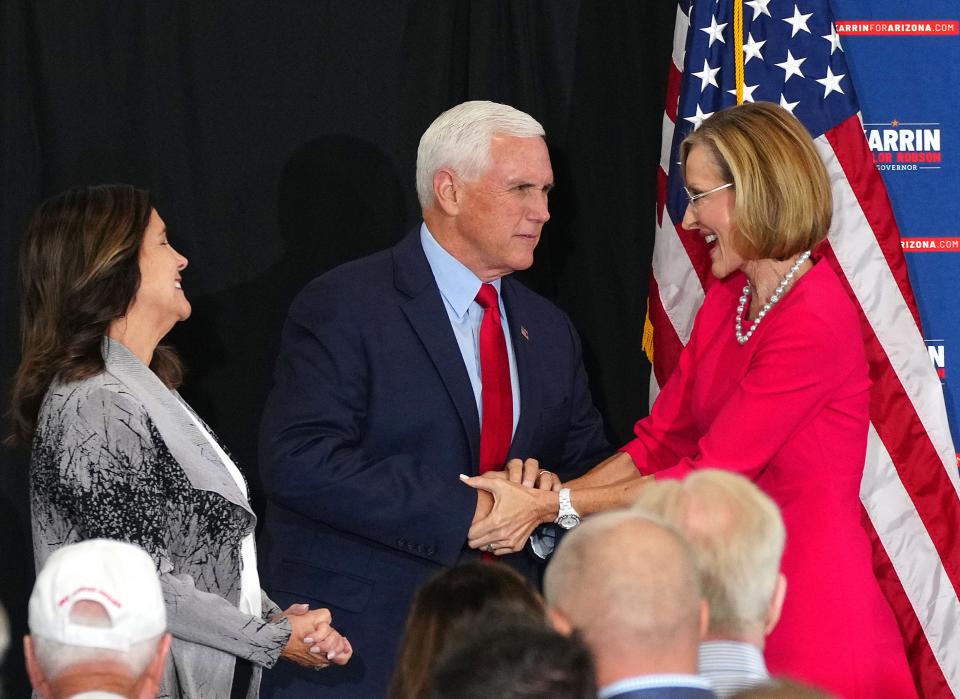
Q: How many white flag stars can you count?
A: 11